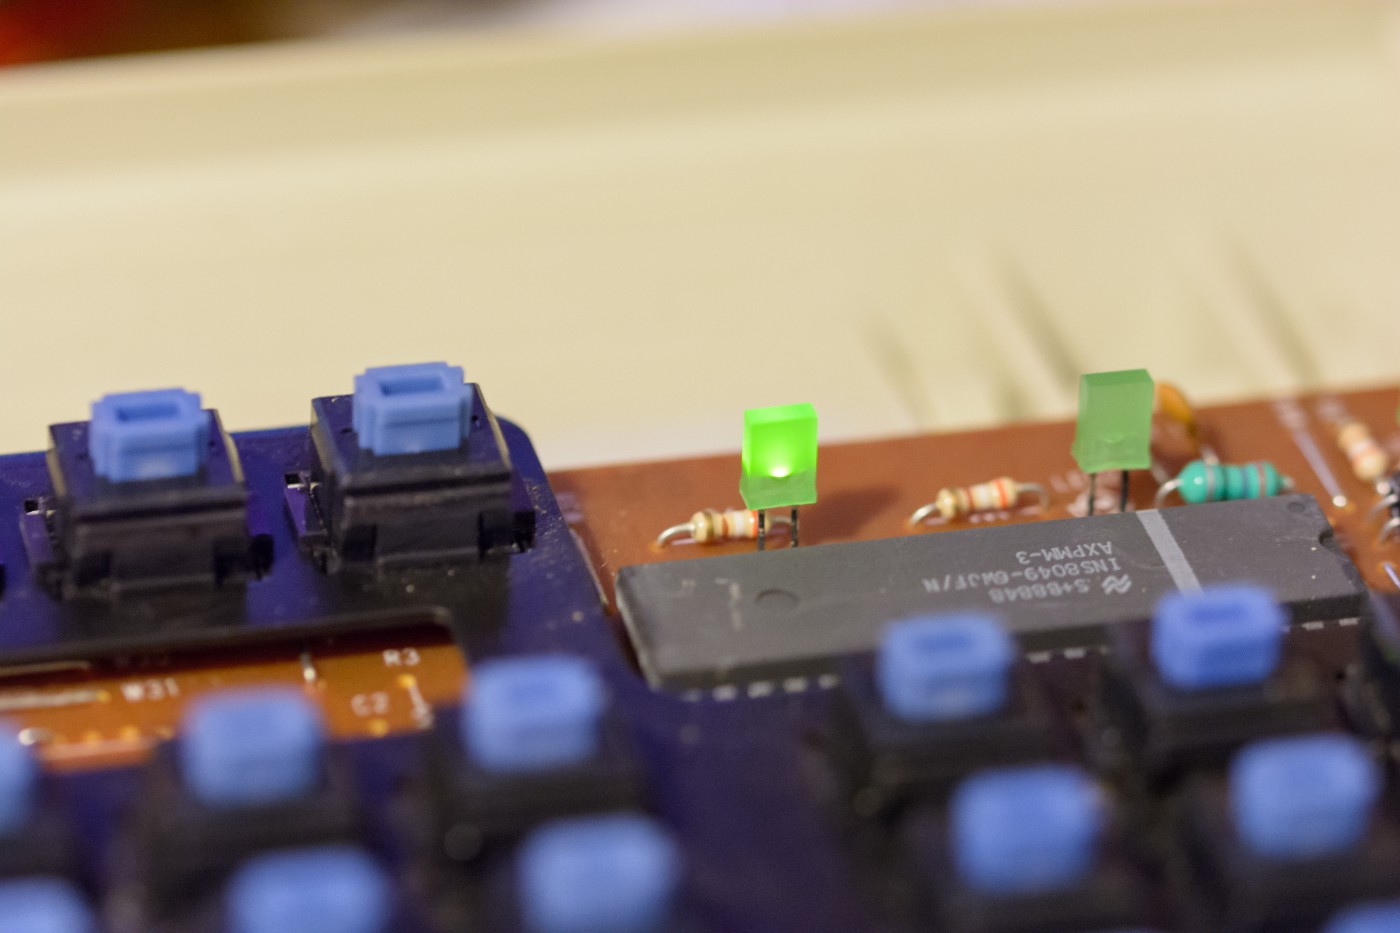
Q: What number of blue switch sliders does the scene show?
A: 13